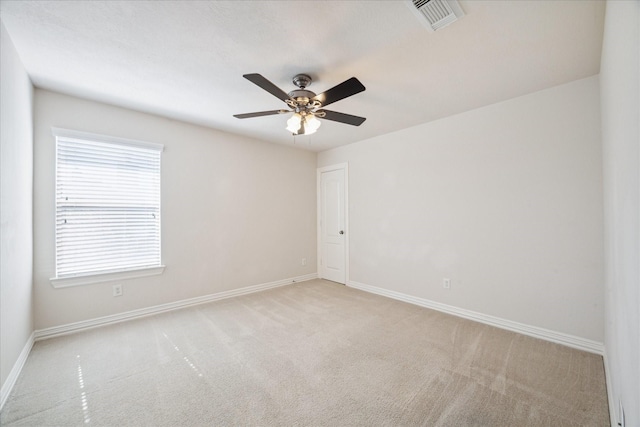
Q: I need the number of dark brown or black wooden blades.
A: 5